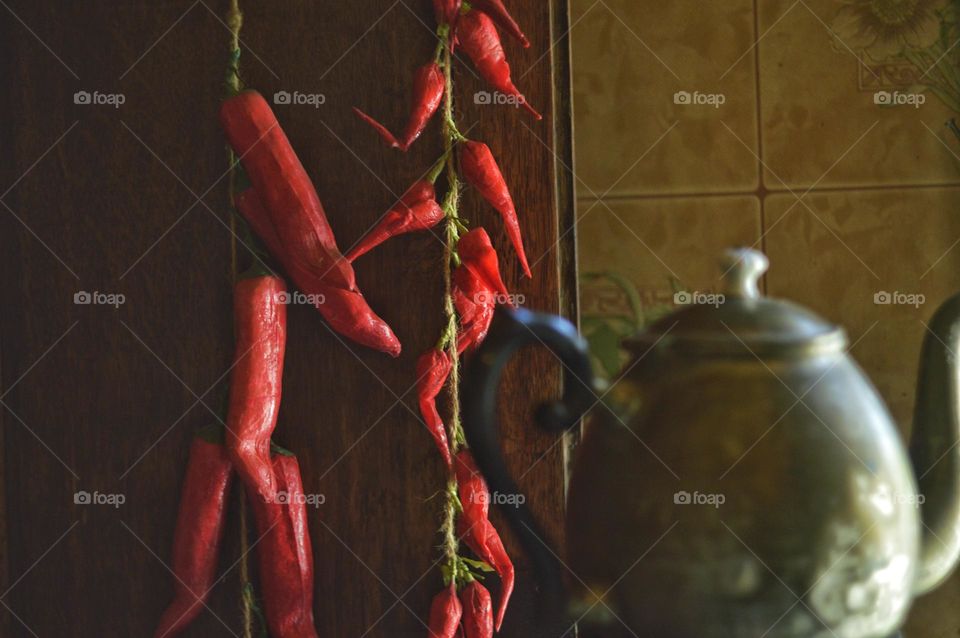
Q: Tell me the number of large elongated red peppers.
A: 5